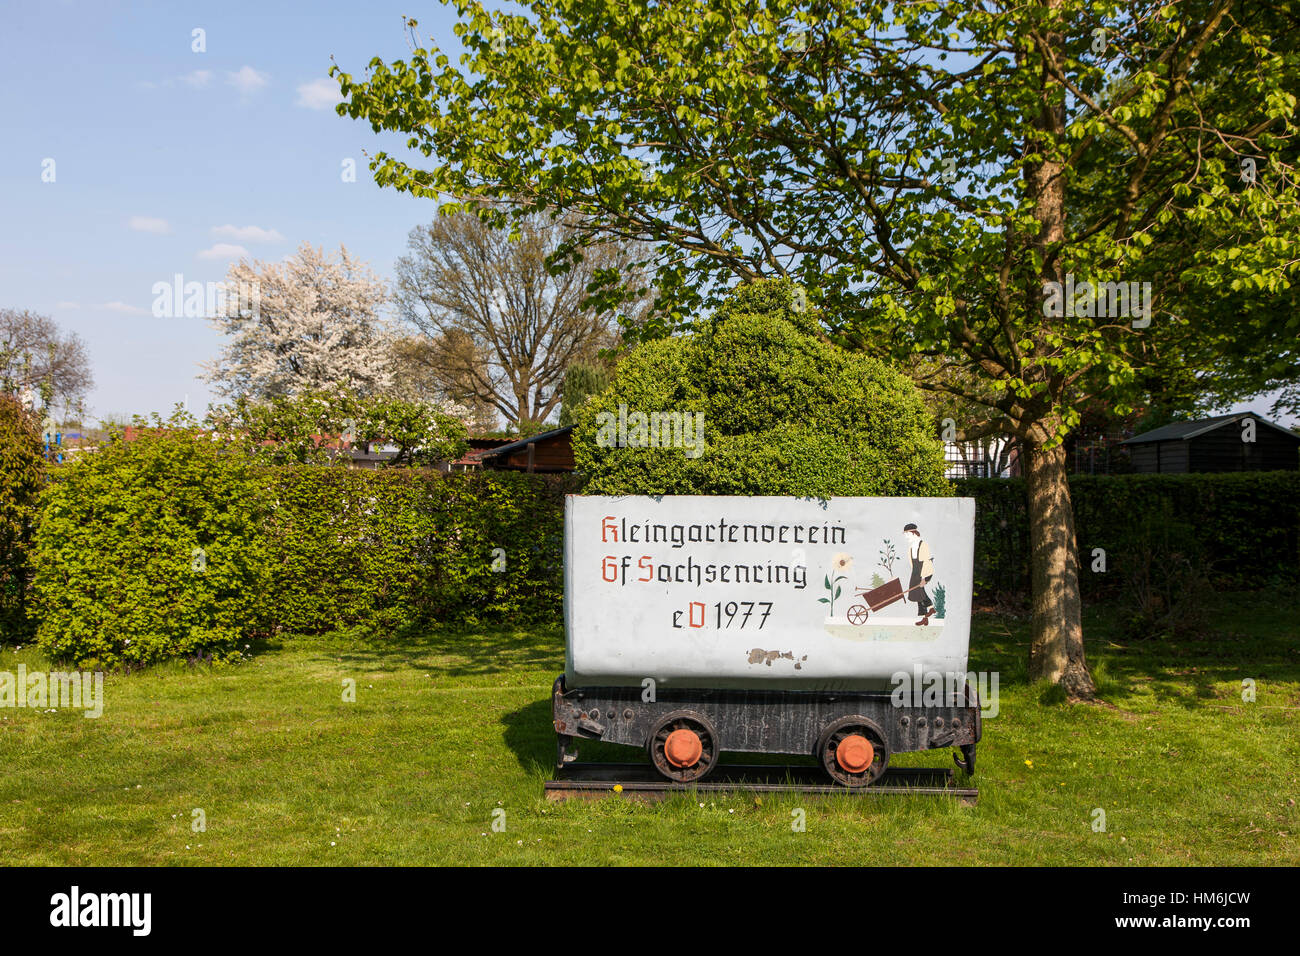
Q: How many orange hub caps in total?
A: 2